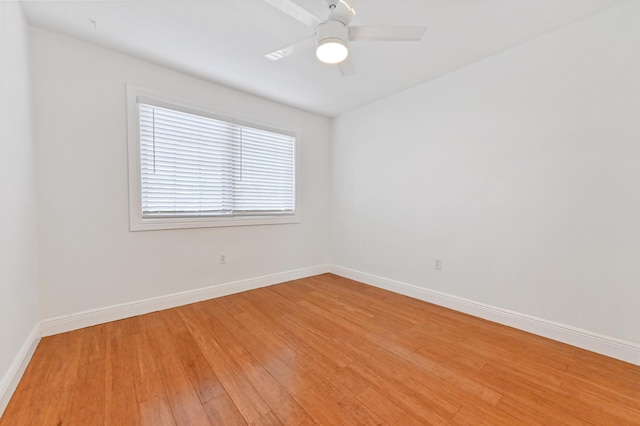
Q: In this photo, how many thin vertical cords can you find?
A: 2